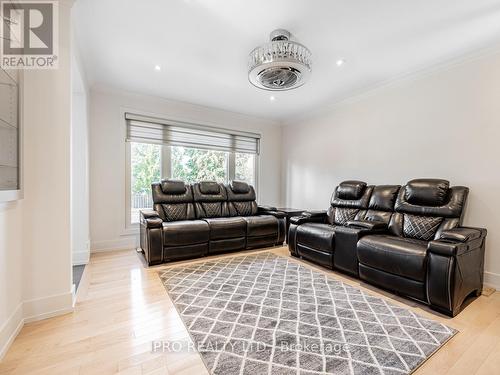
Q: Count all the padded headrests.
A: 5